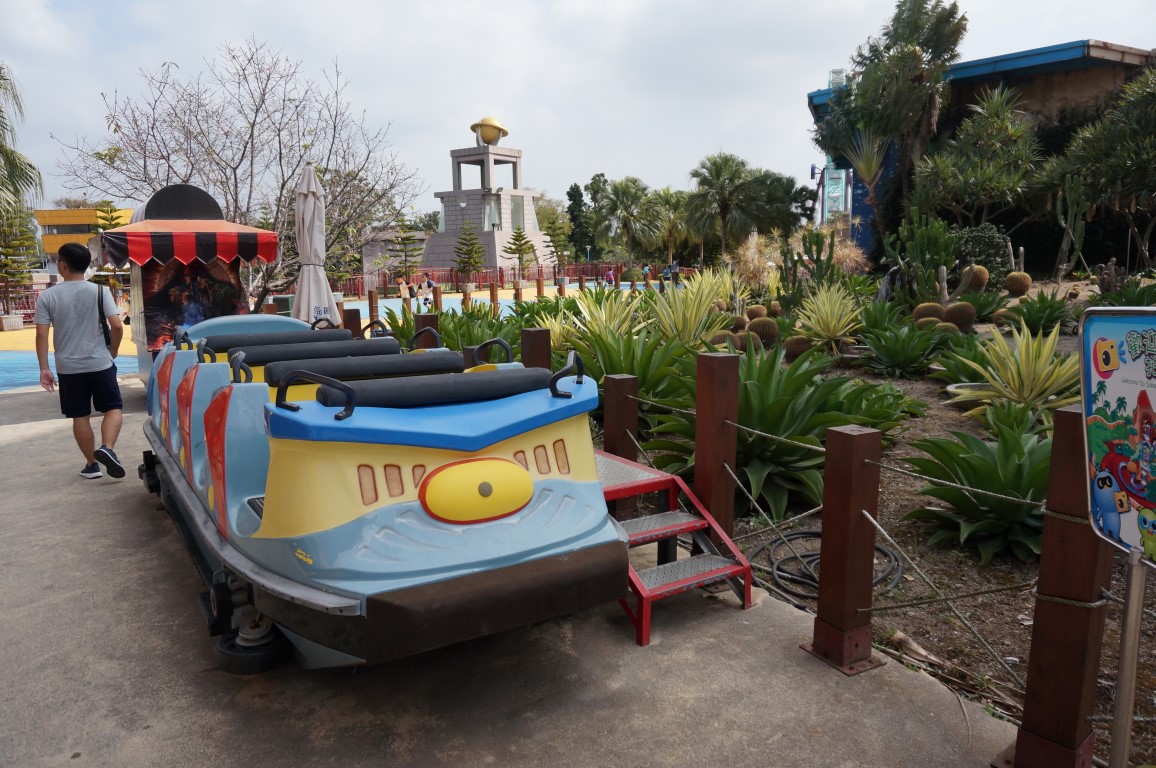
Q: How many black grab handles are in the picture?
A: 10